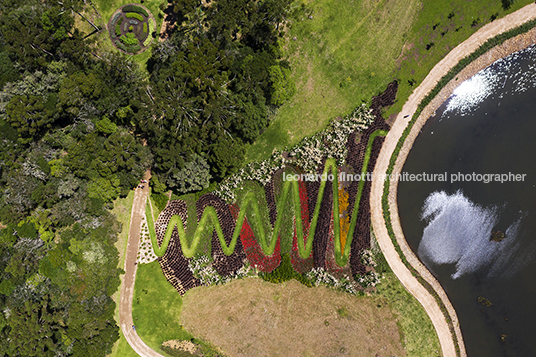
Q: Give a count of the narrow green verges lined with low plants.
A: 1